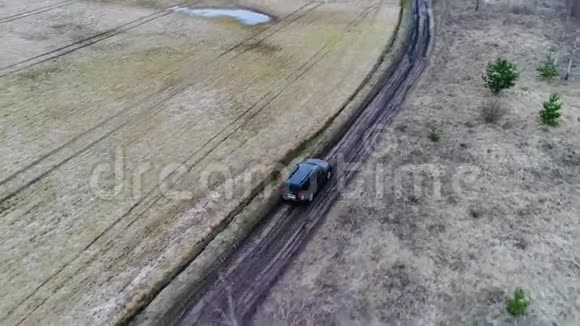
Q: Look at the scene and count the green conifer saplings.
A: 5